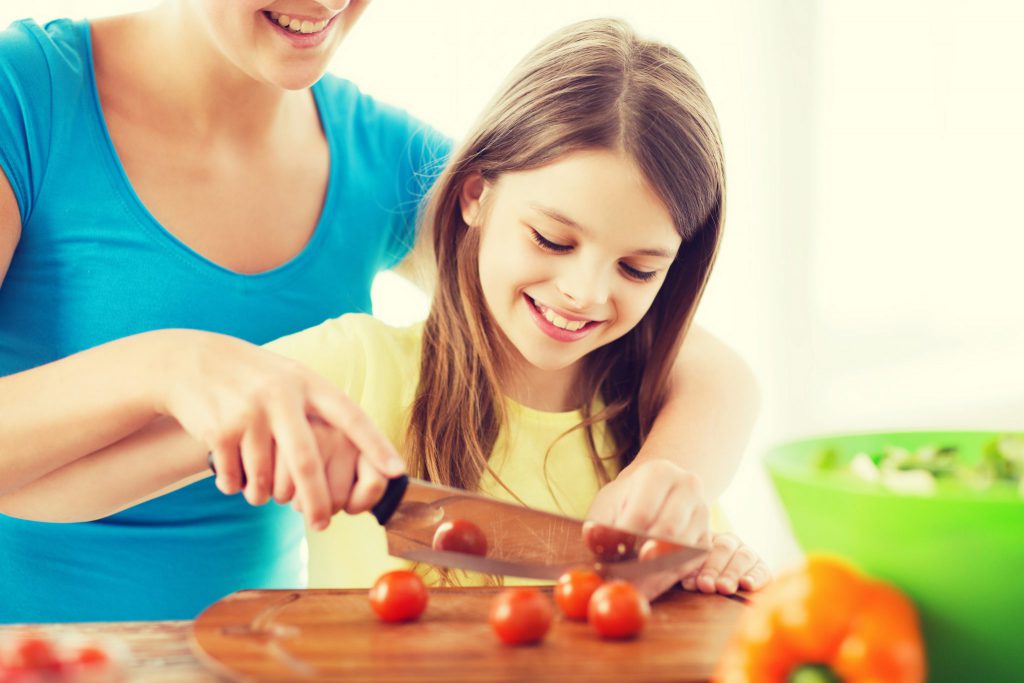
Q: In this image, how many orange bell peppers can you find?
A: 1